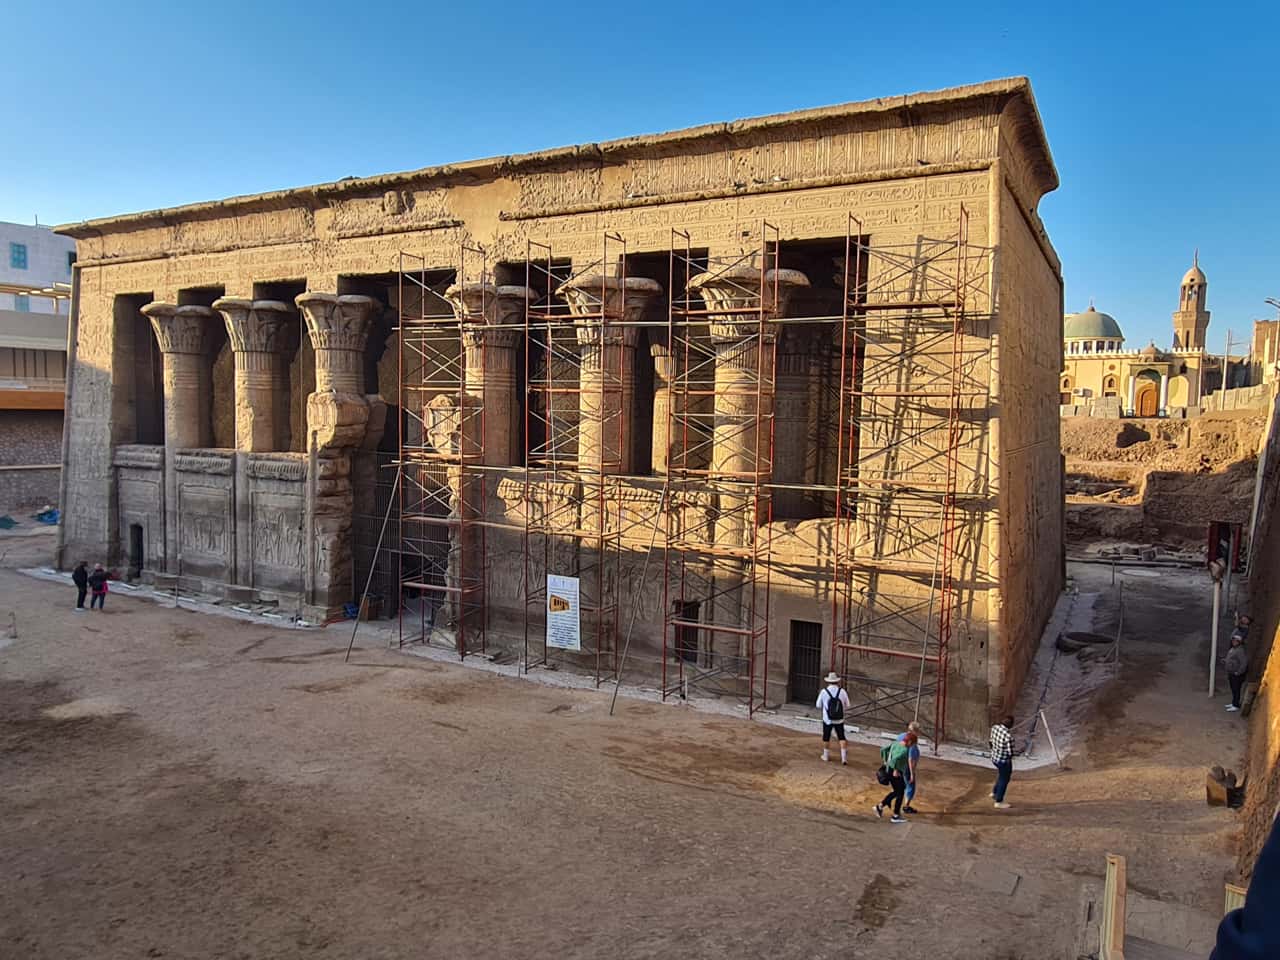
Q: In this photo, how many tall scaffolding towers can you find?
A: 4